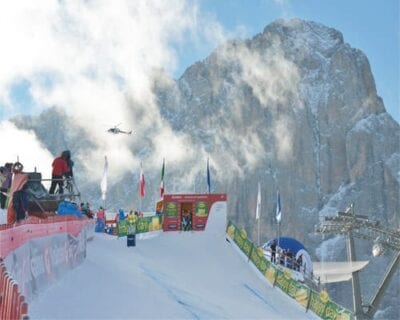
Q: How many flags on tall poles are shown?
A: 6